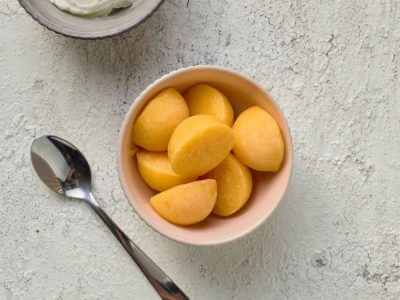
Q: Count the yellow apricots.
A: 7